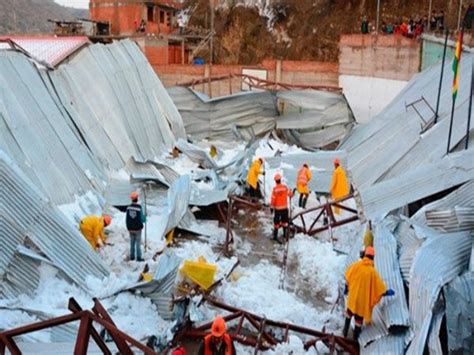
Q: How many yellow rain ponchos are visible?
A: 5